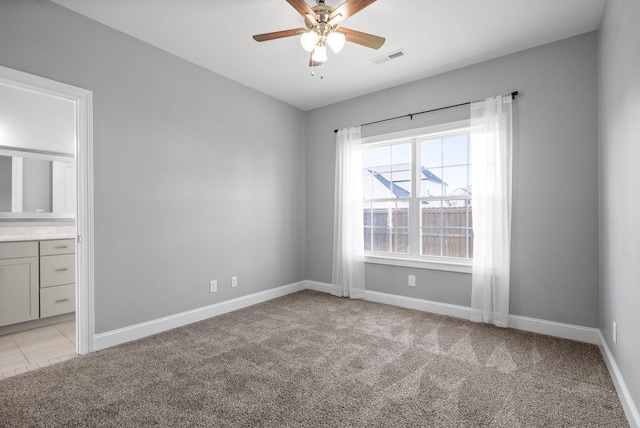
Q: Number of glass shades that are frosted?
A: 3